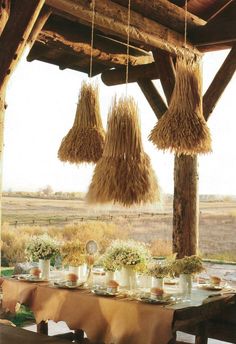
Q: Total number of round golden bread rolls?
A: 5